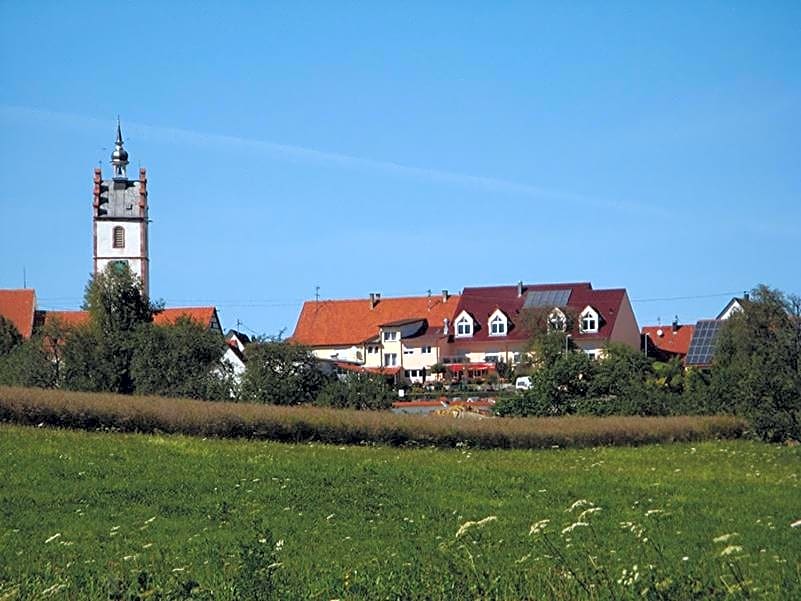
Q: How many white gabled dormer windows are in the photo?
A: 4